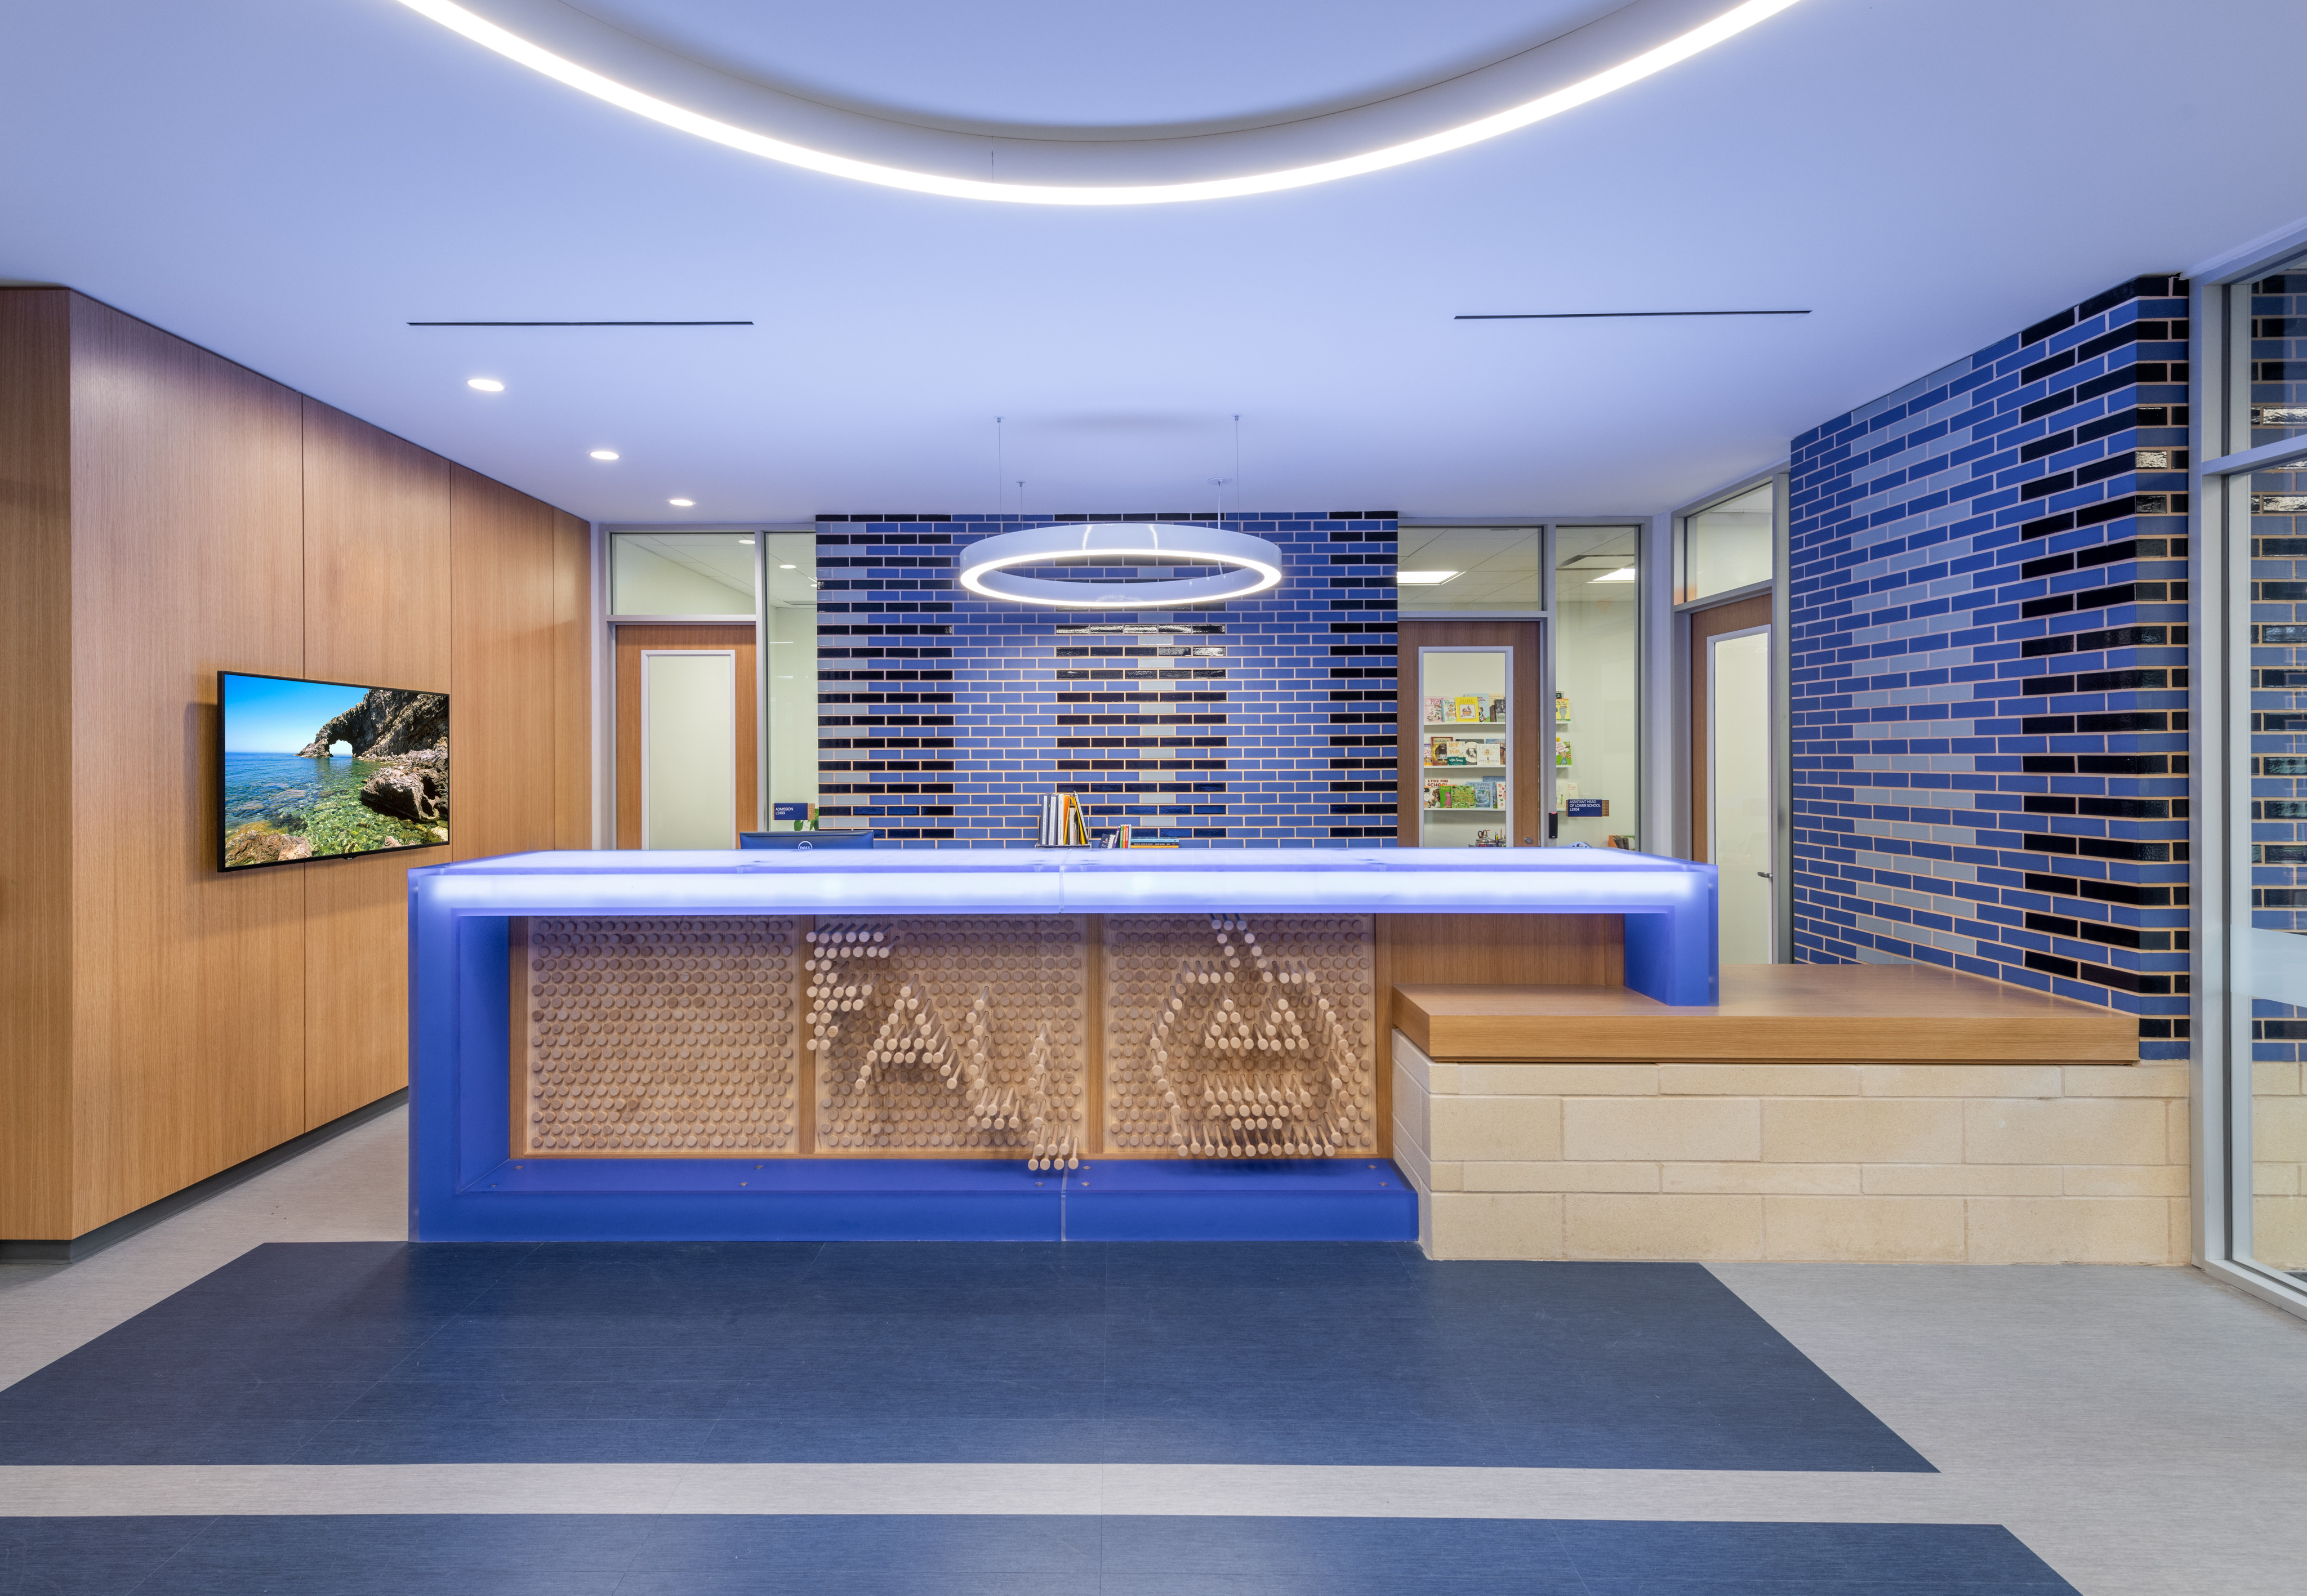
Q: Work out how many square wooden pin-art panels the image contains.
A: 3